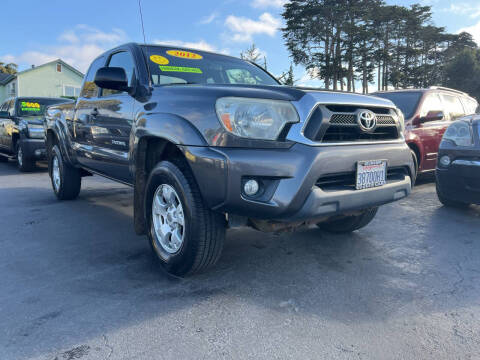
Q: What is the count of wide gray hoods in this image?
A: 1